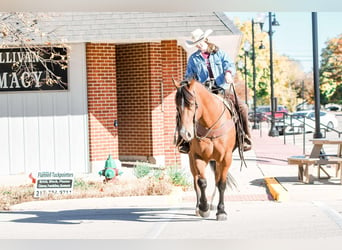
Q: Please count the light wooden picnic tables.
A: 1